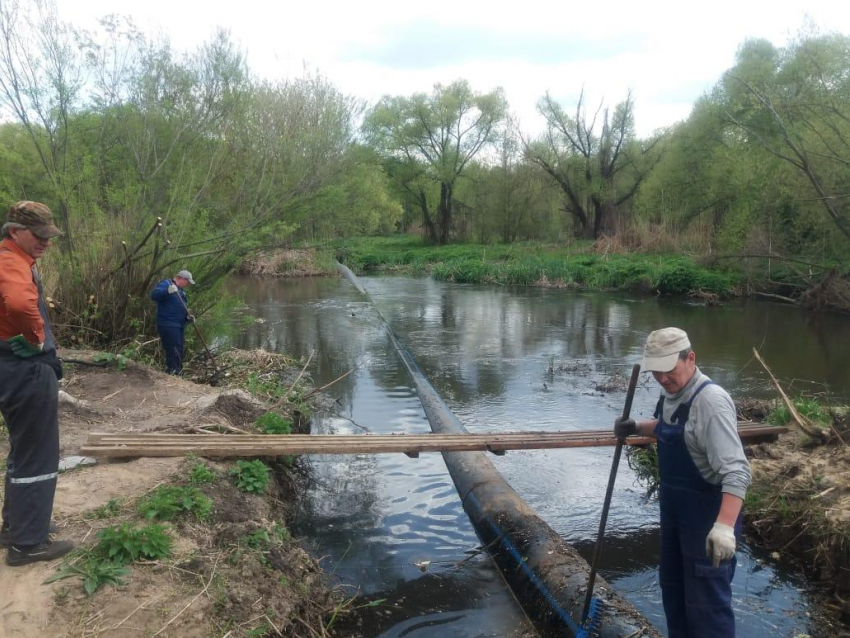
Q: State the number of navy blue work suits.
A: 2